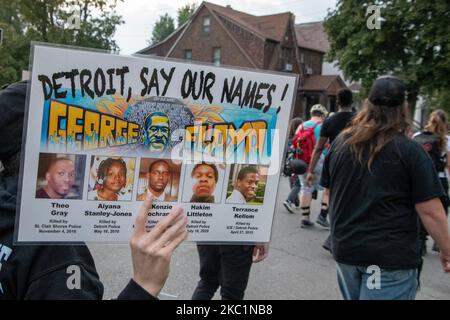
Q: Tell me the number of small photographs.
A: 5